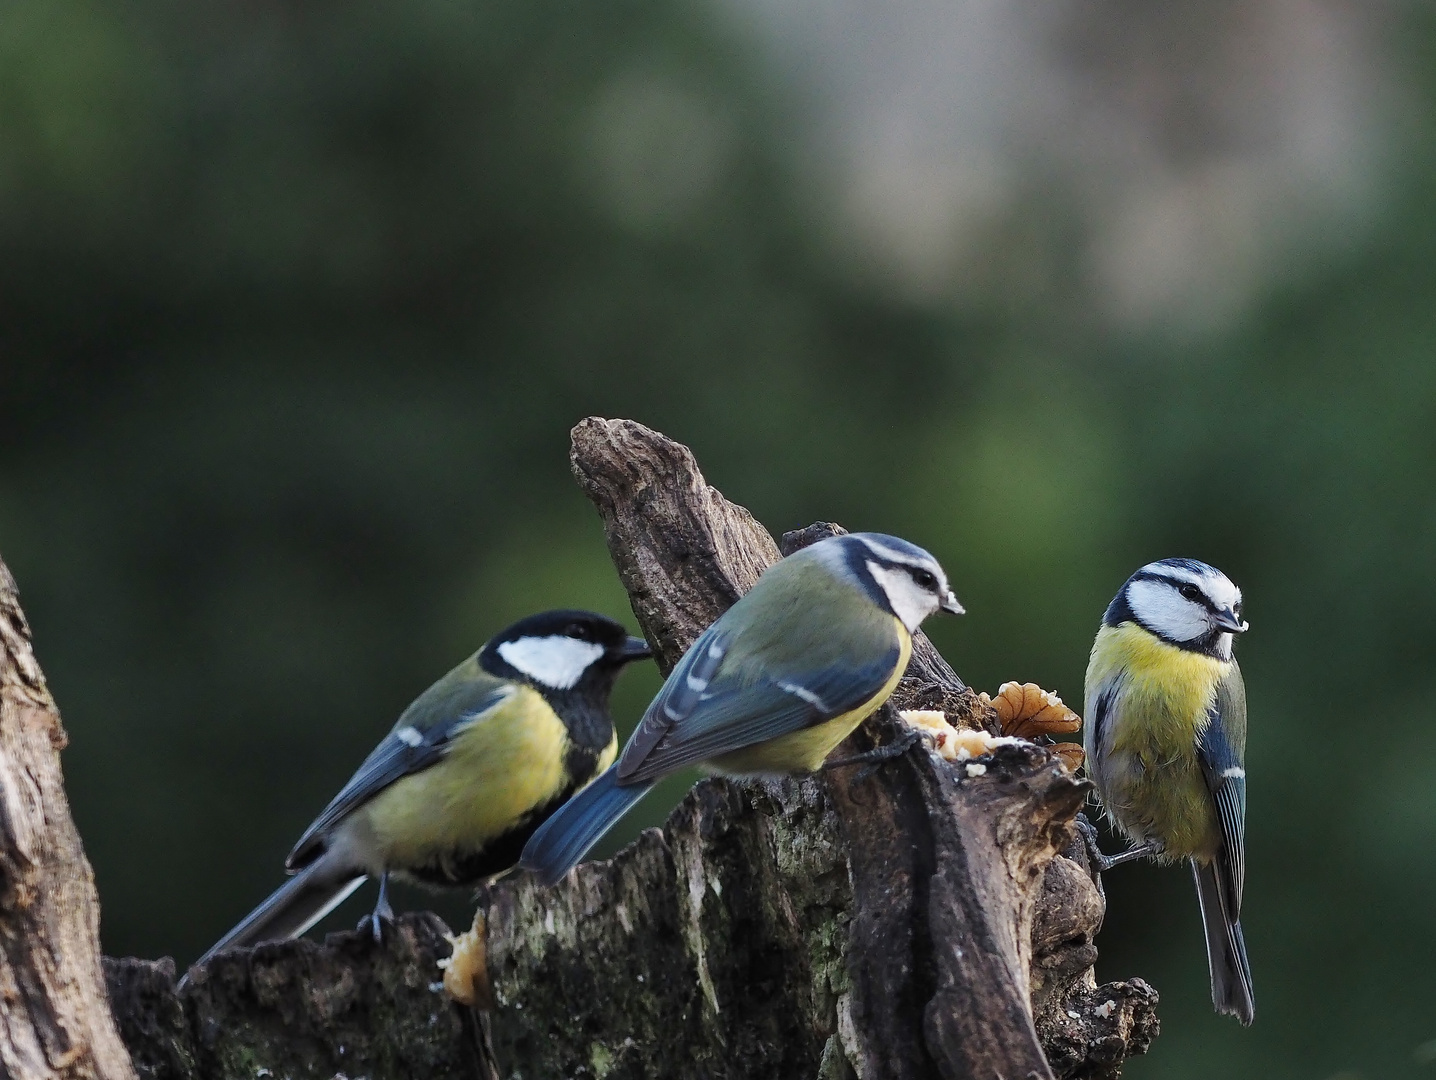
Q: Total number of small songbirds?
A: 3